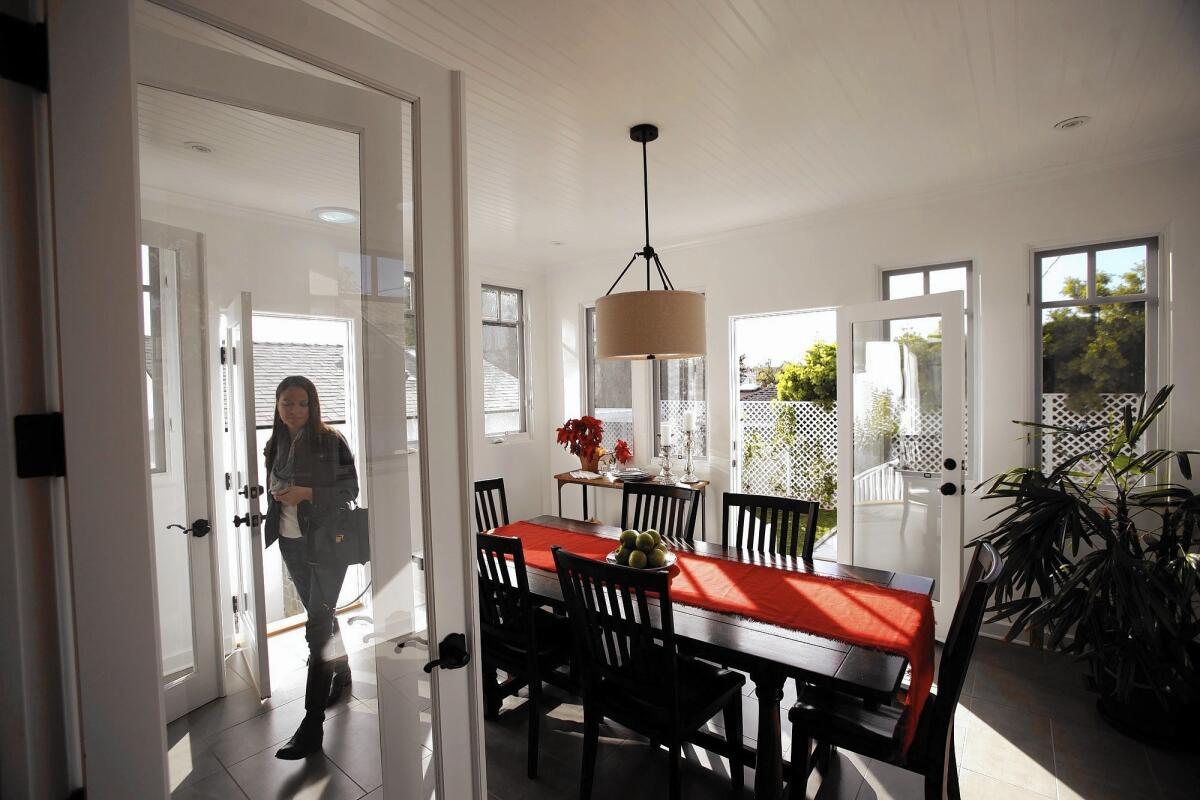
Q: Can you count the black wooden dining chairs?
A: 6